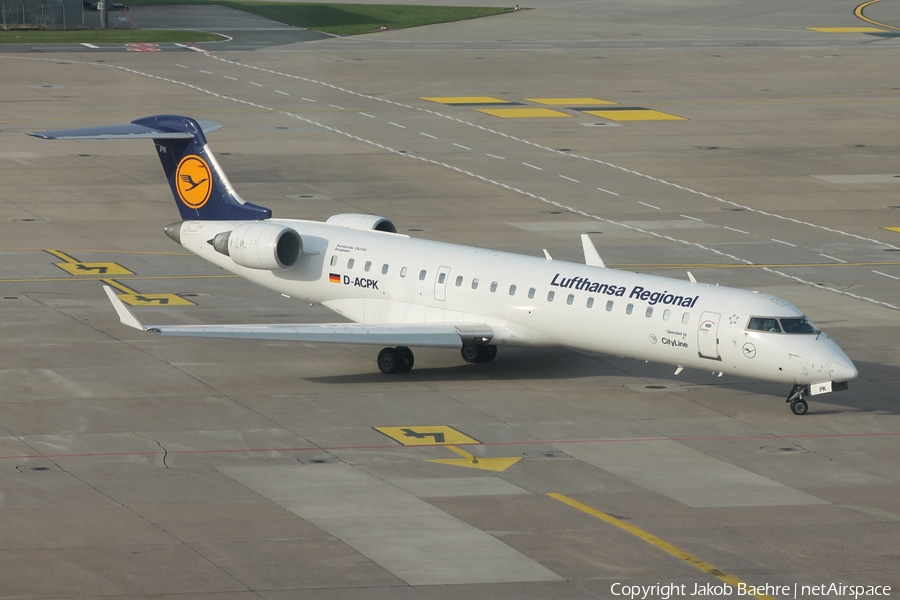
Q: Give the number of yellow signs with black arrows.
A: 3